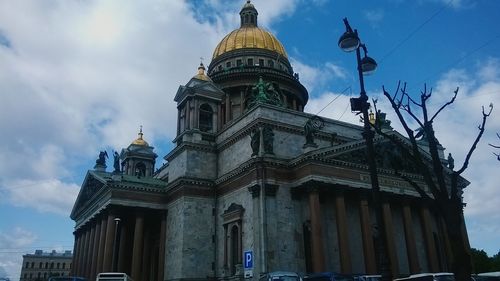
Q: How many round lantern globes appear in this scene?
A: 2